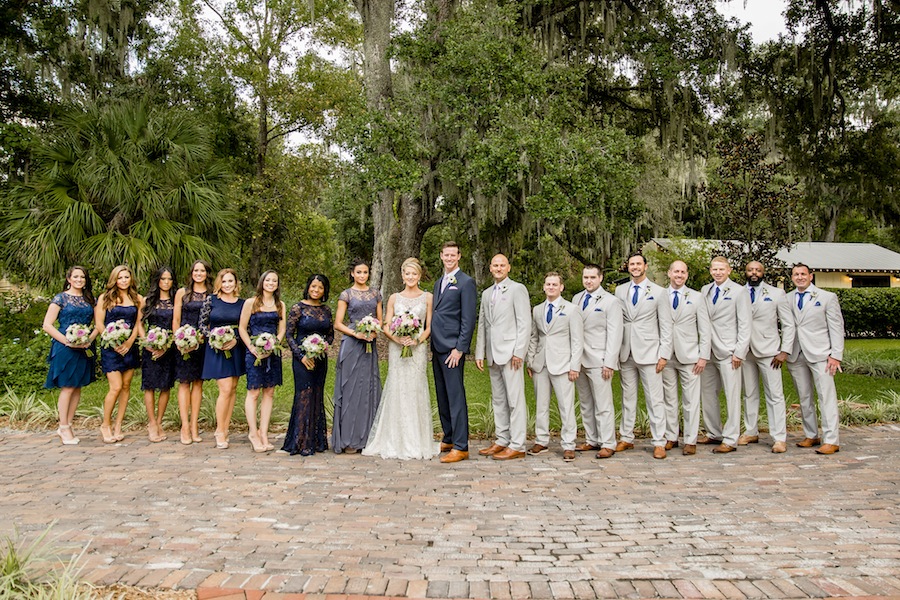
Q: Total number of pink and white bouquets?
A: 9